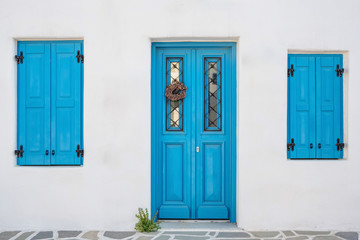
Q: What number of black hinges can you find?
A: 8